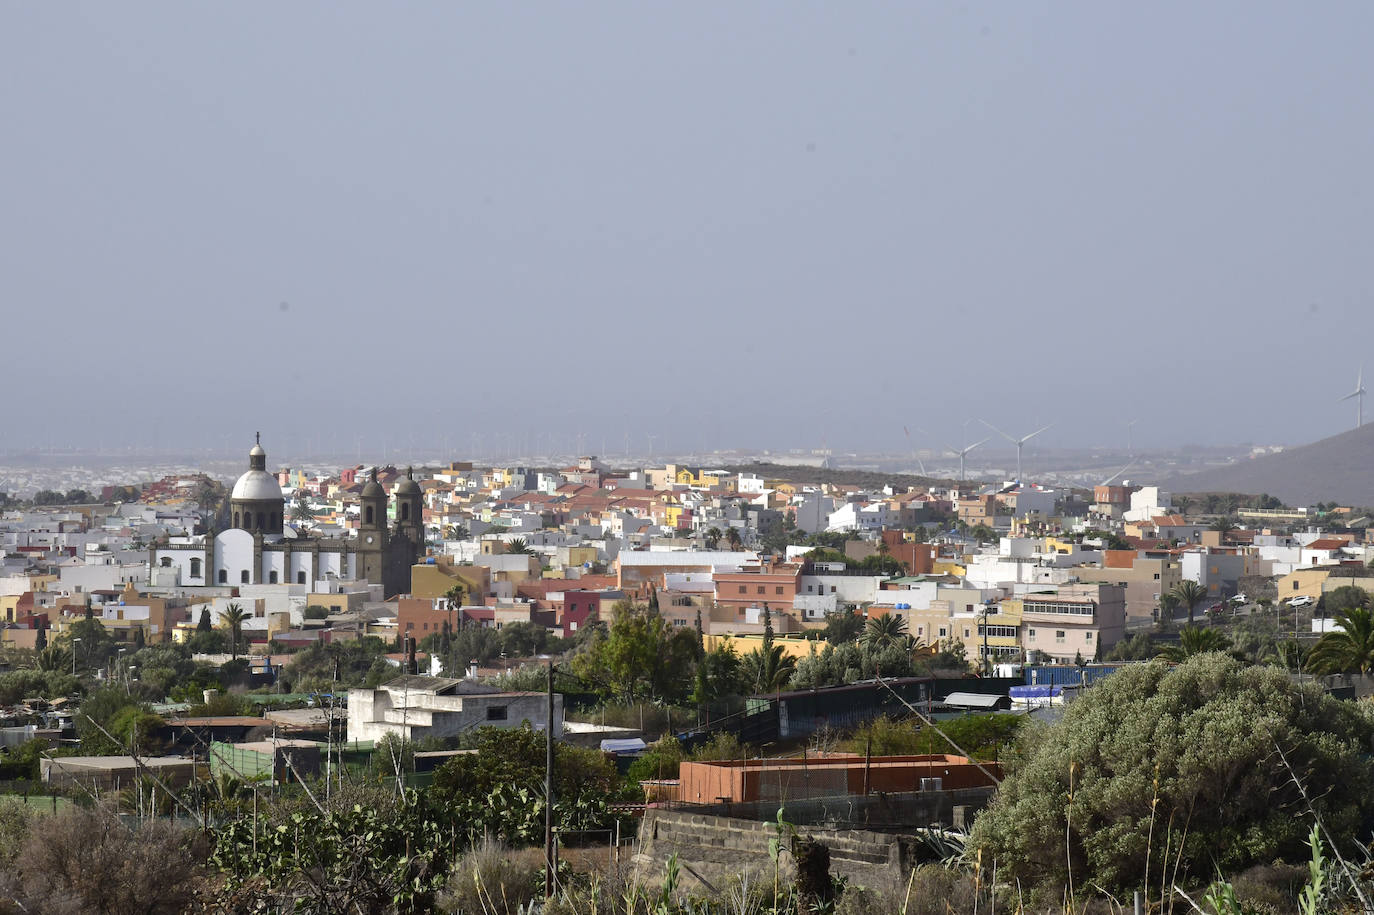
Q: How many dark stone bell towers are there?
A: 2